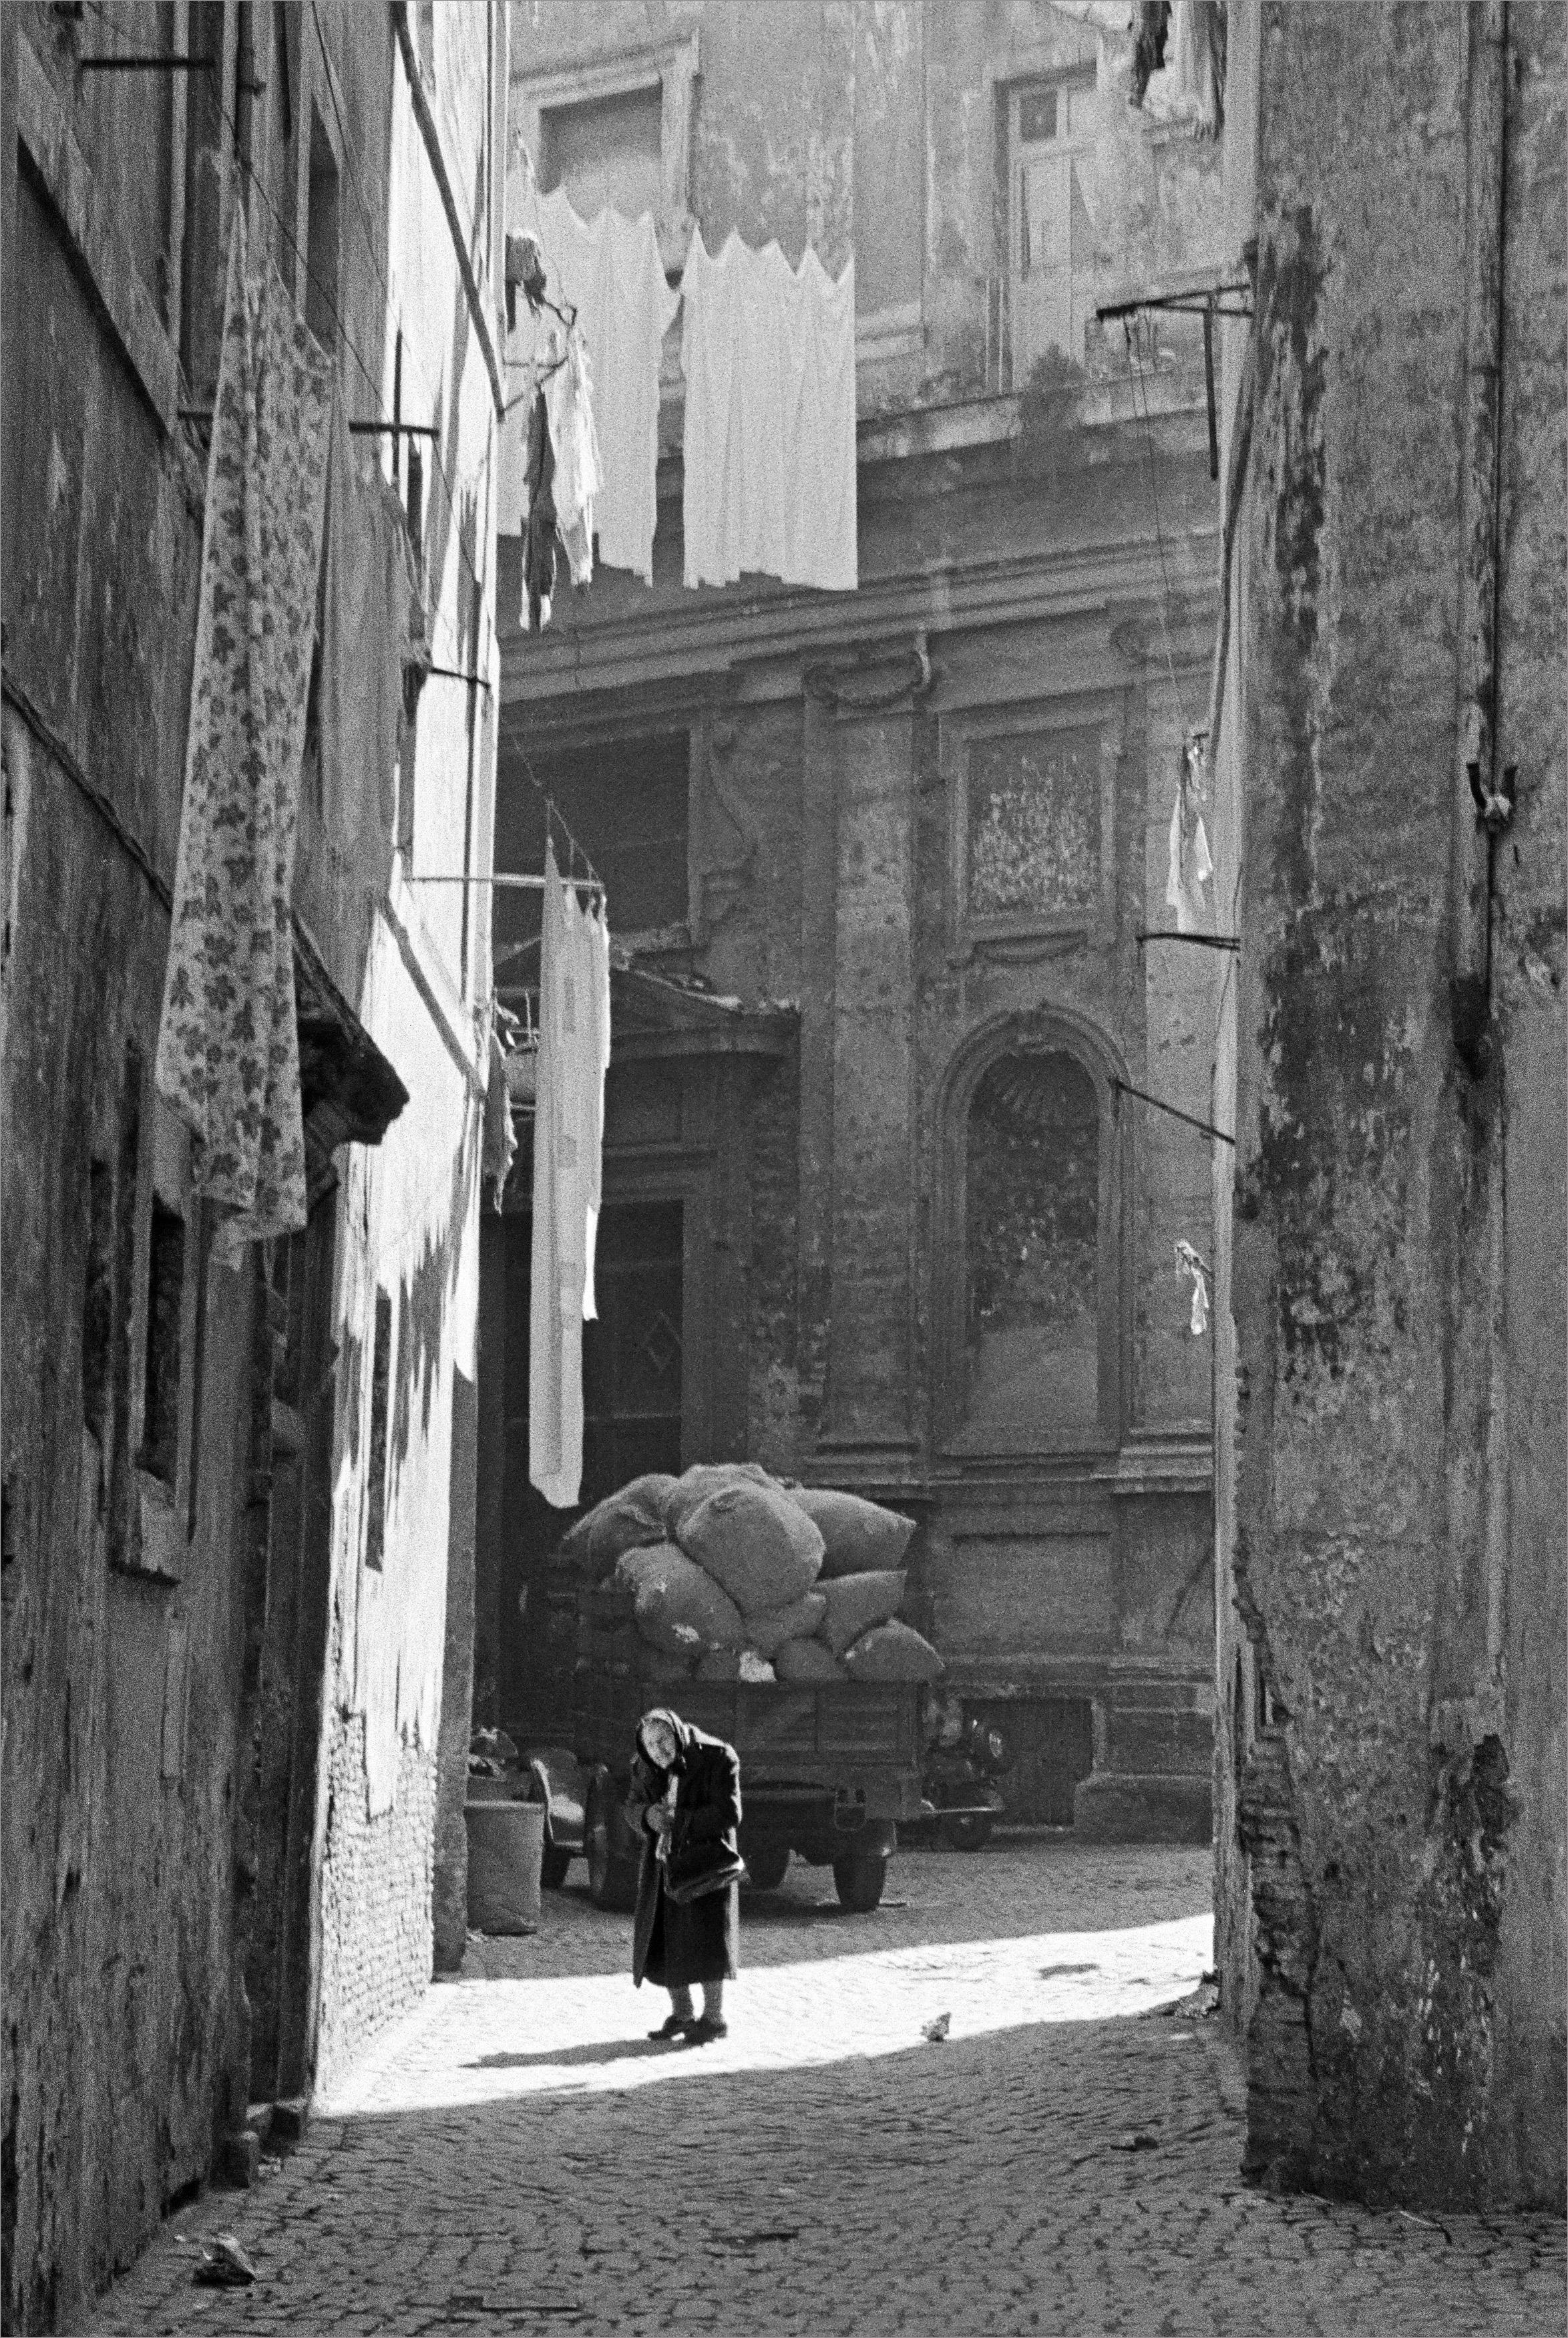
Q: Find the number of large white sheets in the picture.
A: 3